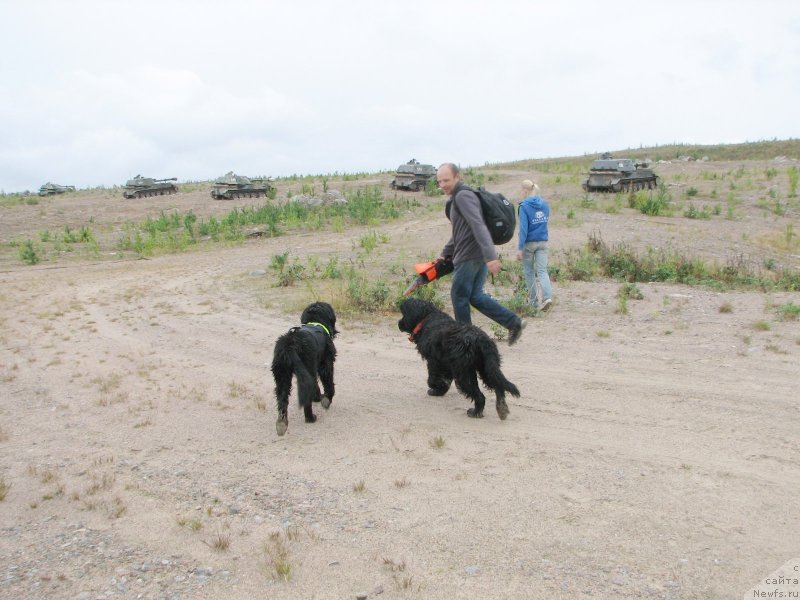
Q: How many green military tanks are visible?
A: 5